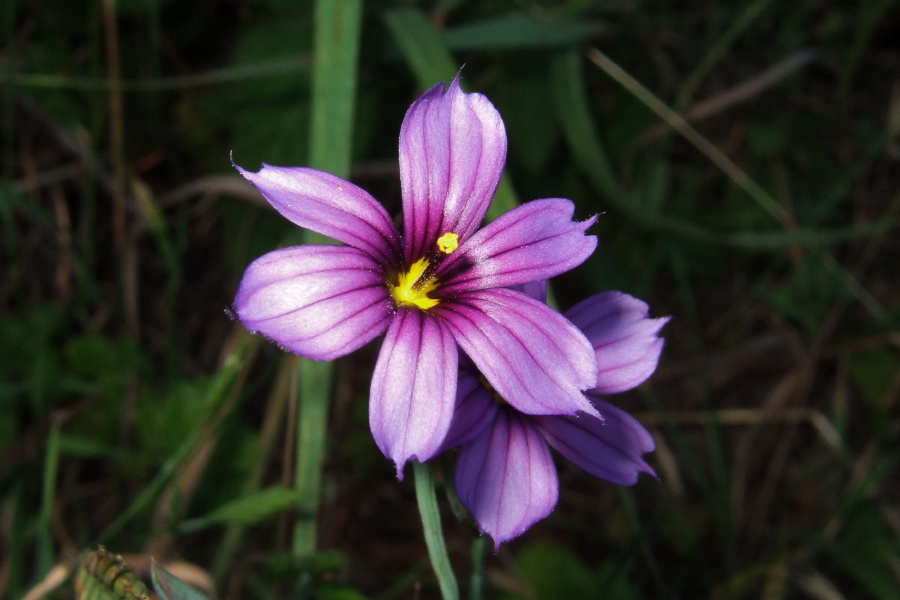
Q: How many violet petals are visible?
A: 11